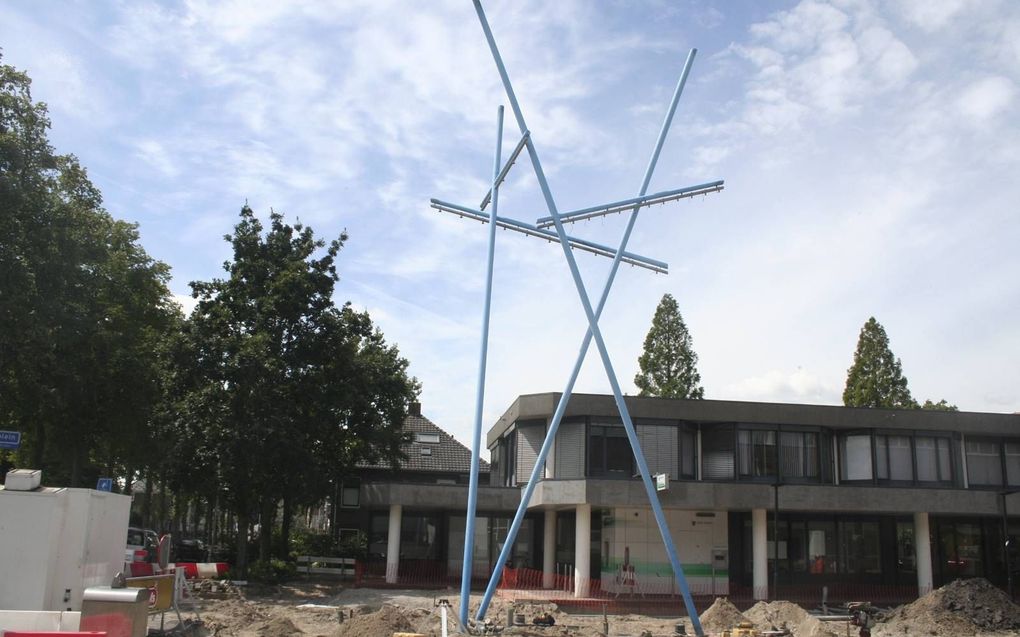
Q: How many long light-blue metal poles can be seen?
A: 3